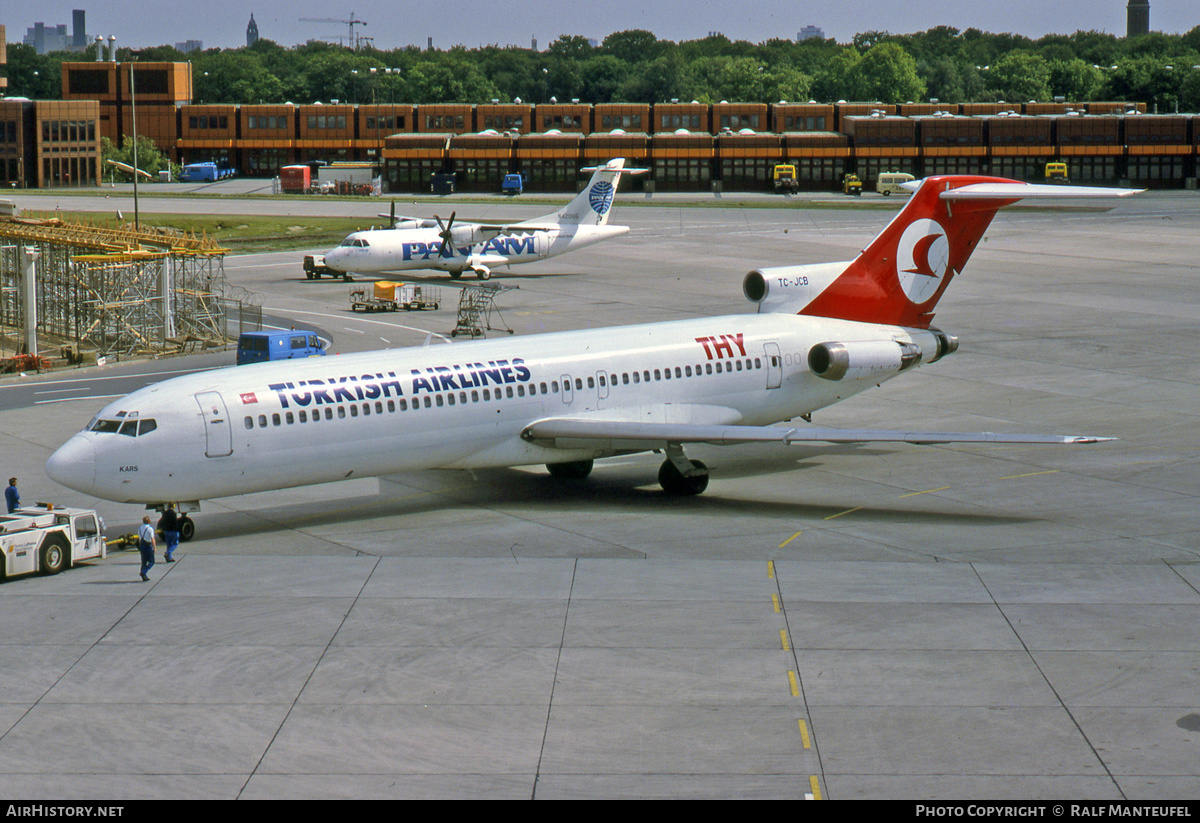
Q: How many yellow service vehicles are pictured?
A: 3